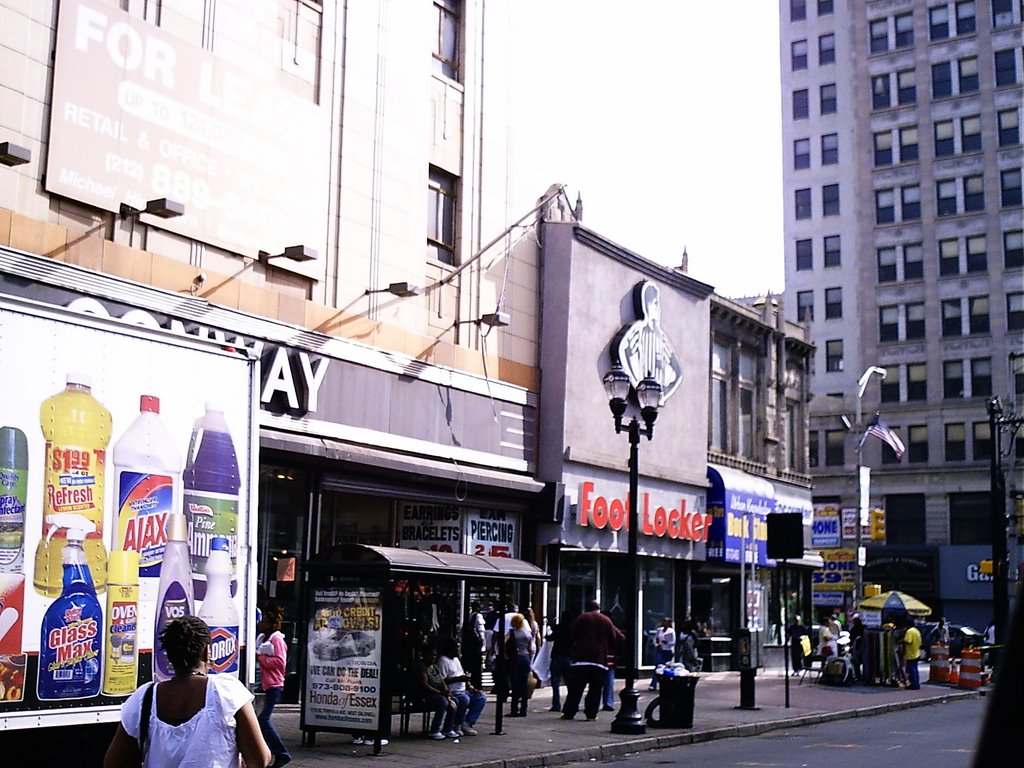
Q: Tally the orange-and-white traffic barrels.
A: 2